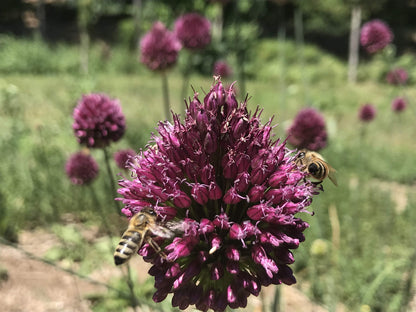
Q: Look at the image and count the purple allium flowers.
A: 12